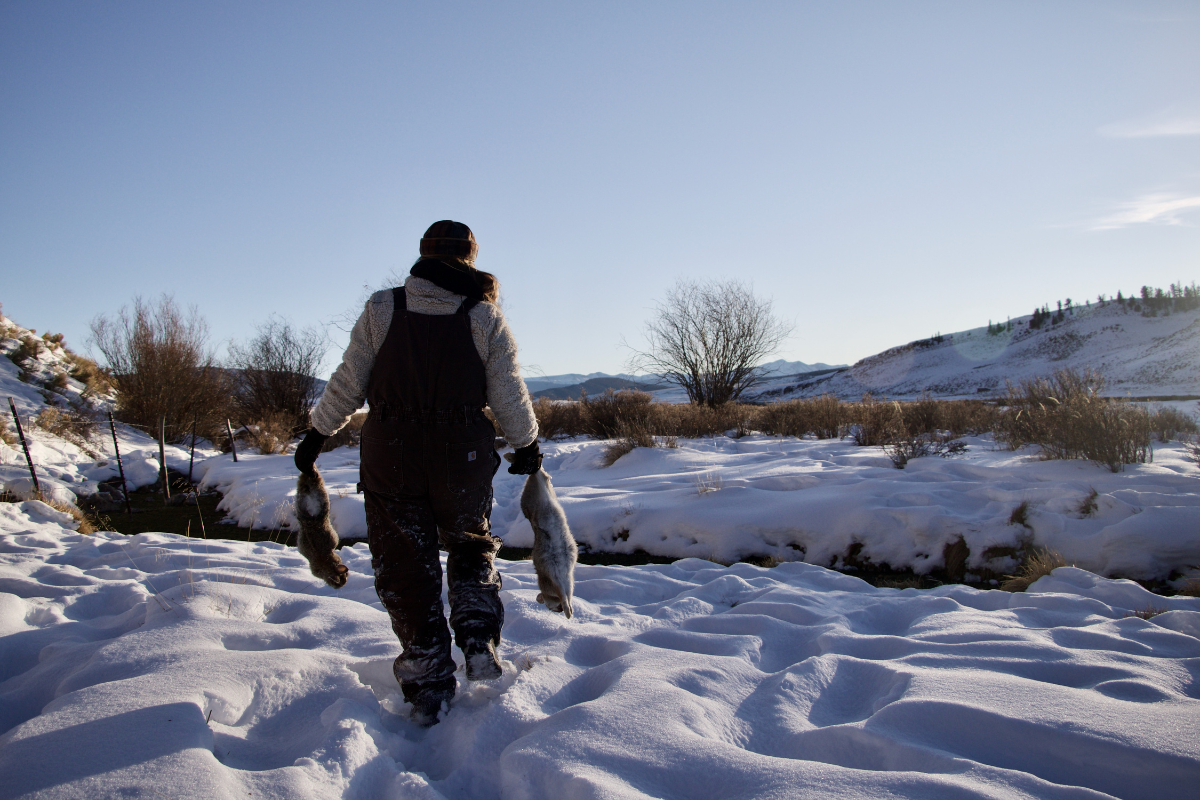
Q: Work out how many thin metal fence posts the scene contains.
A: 3